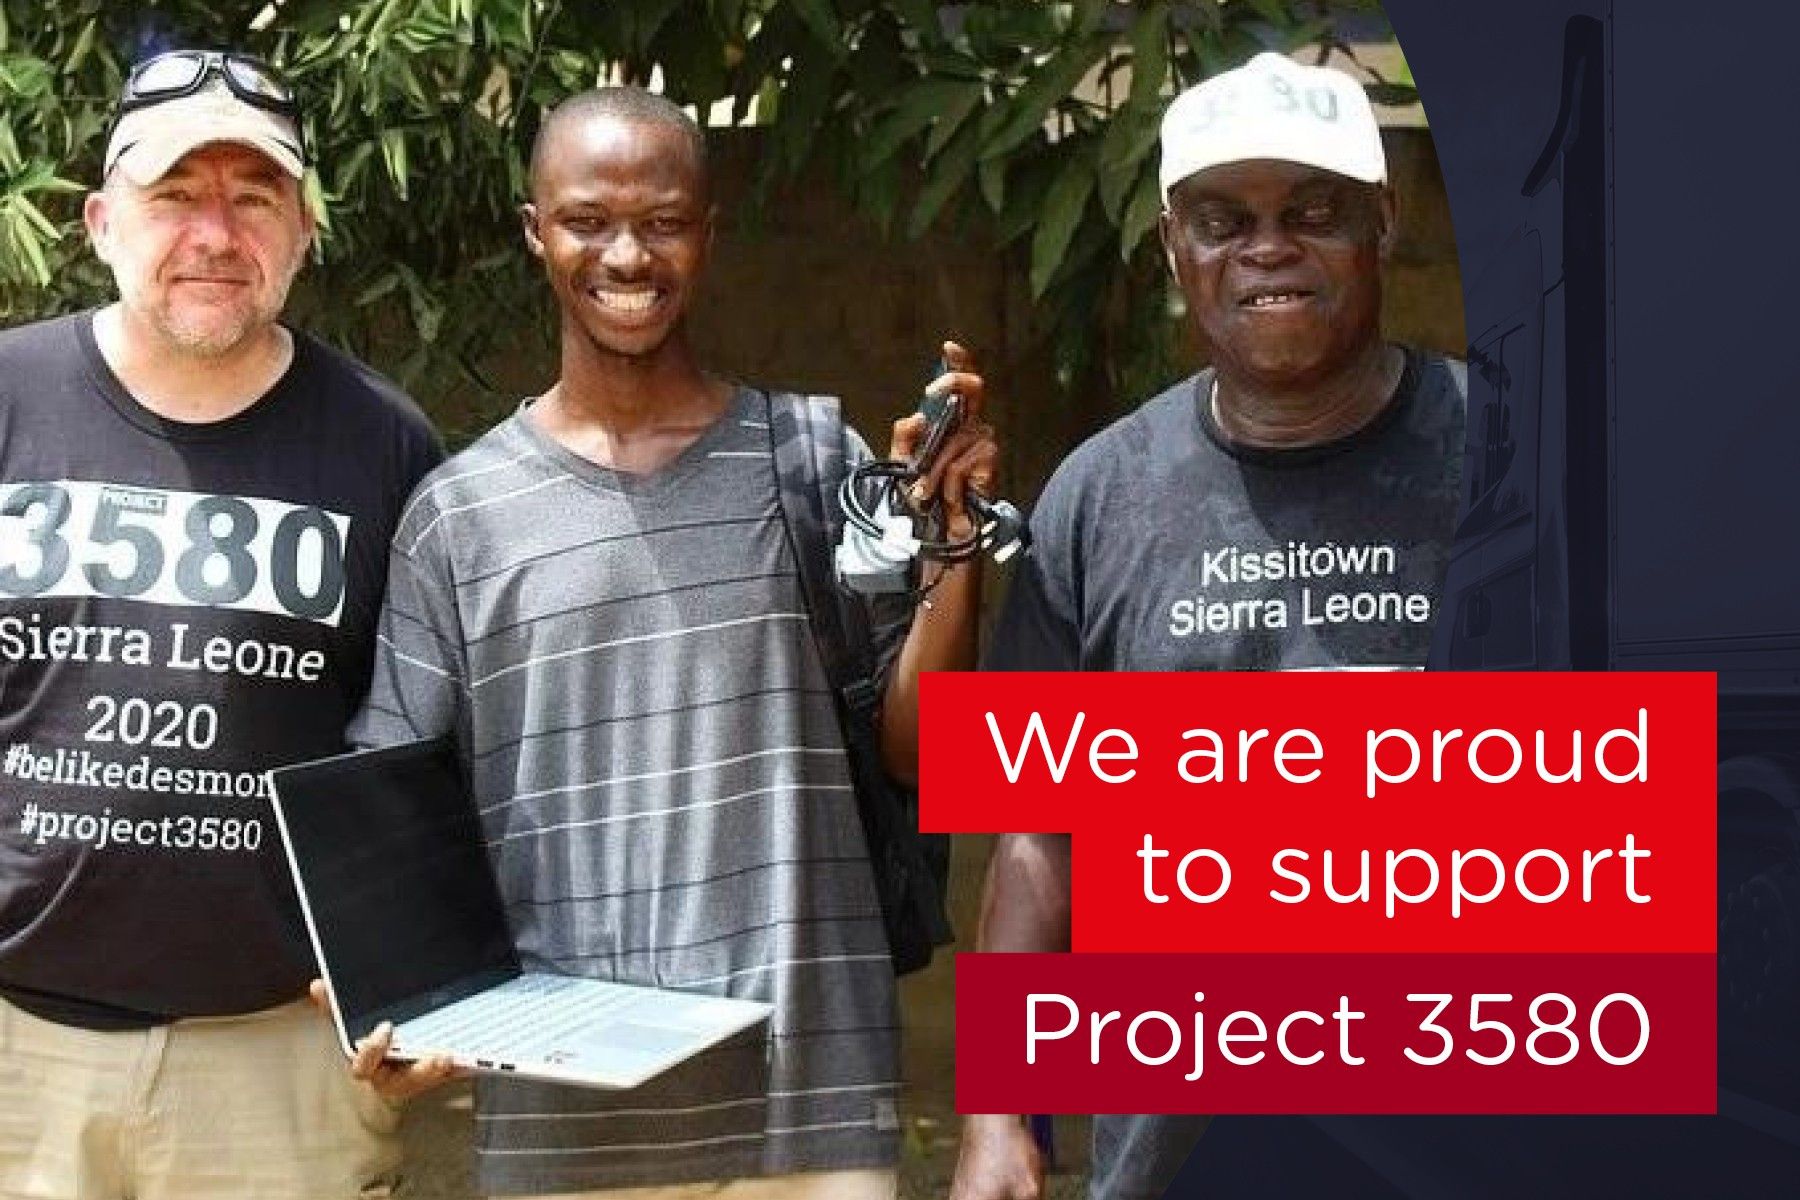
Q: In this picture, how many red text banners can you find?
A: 3